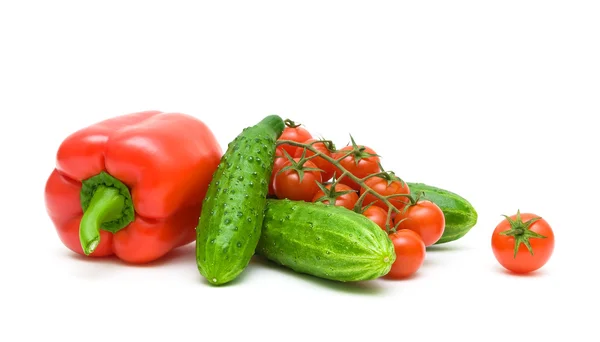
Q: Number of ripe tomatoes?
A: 11